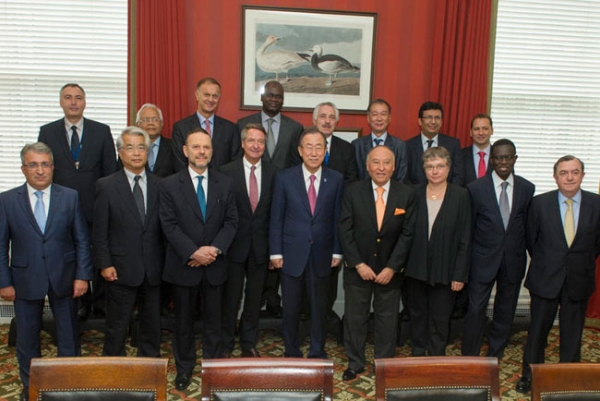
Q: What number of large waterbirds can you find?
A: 2